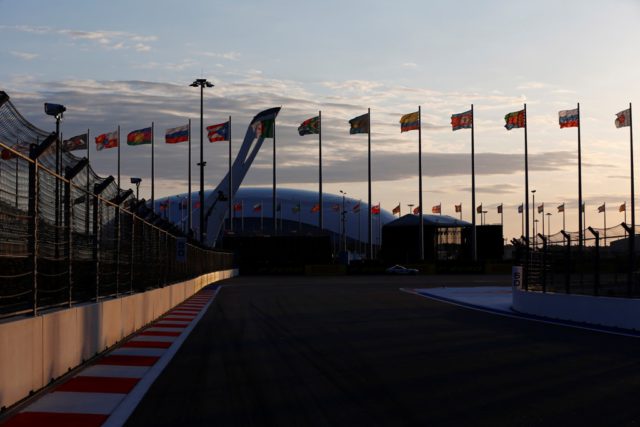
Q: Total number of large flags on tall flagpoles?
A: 13